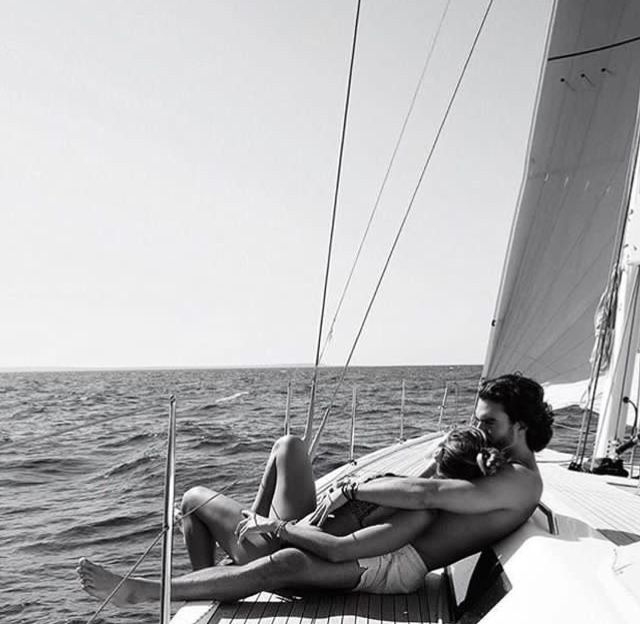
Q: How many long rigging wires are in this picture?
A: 3